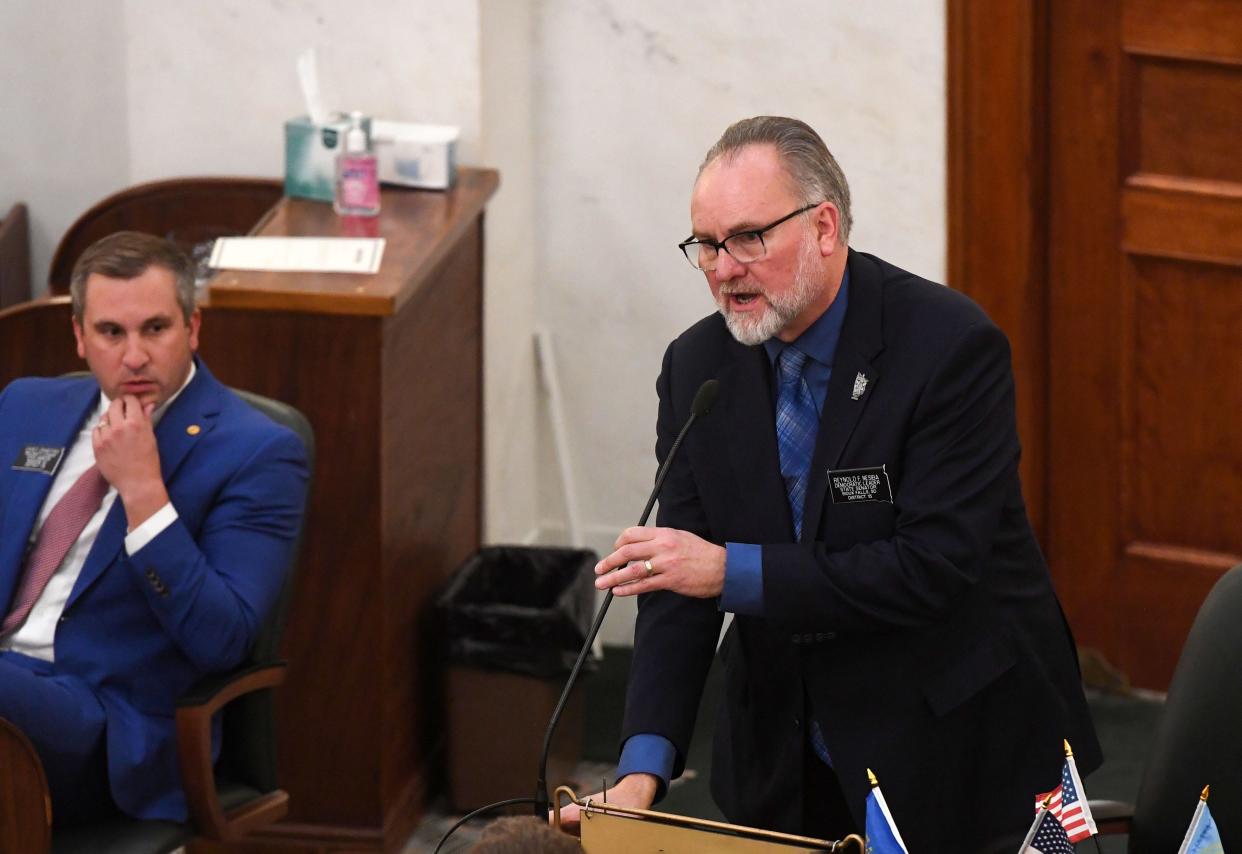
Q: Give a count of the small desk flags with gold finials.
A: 4